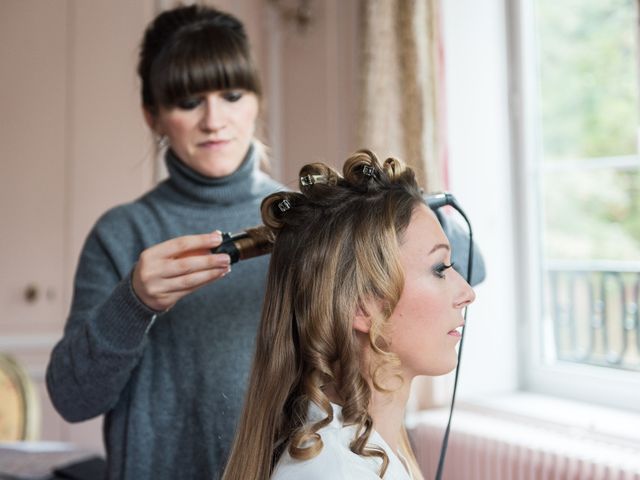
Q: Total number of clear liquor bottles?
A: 0